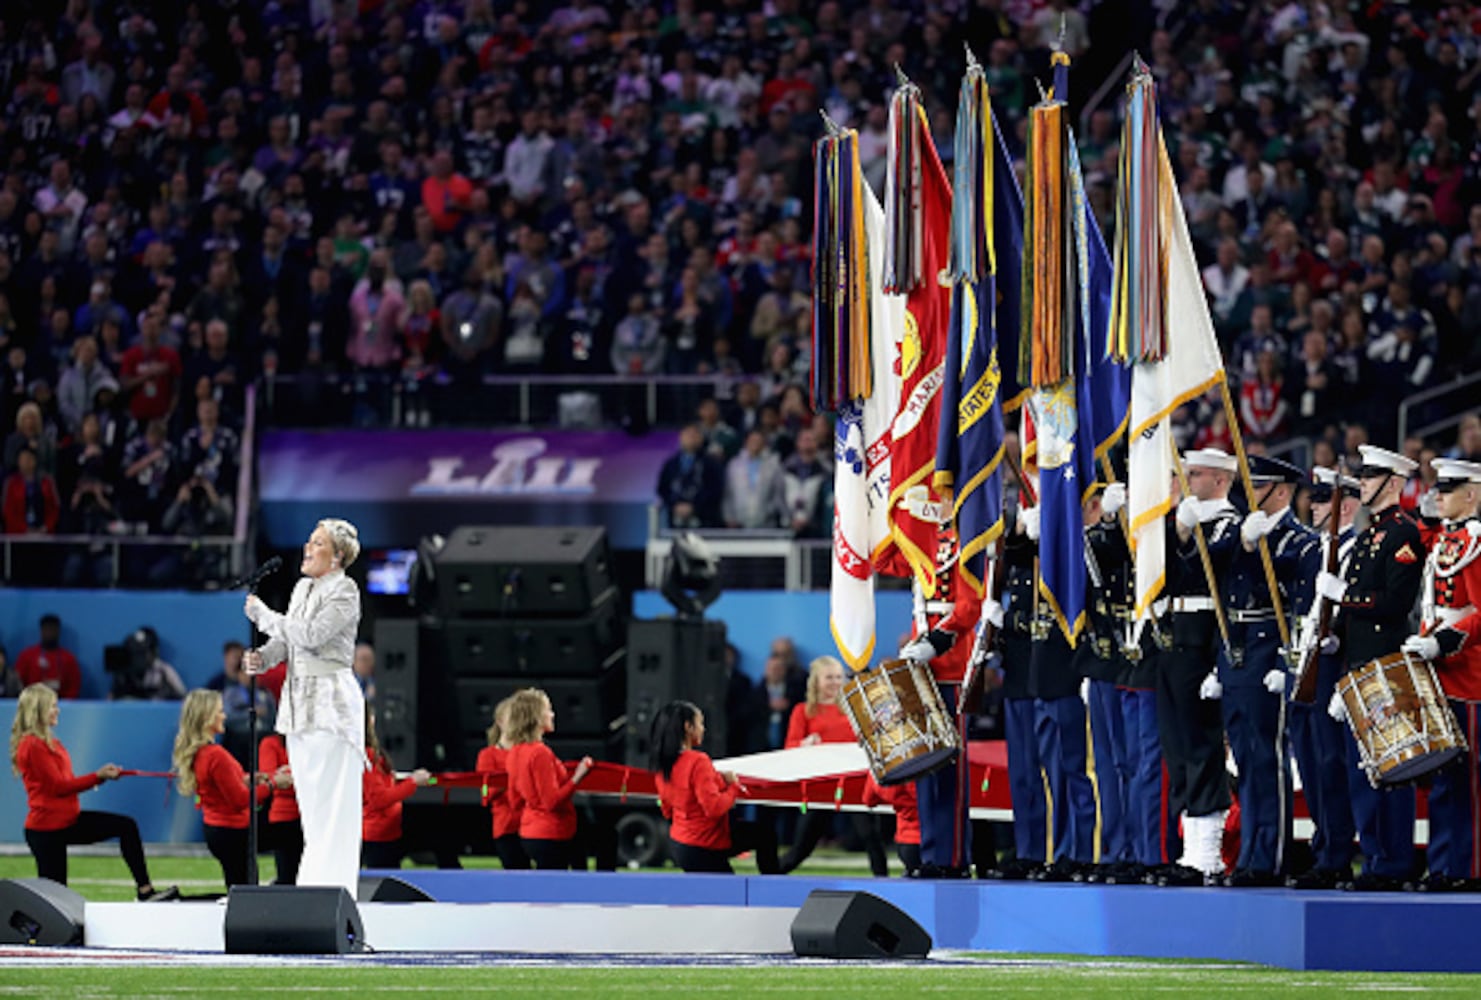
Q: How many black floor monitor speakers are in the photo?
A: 4